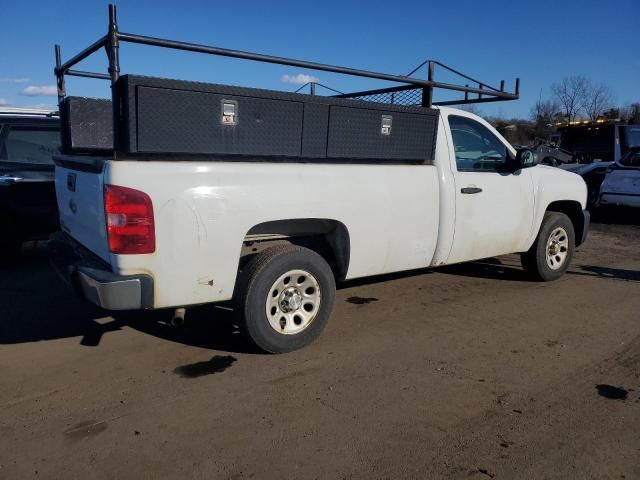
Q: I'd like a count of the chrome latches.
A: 2